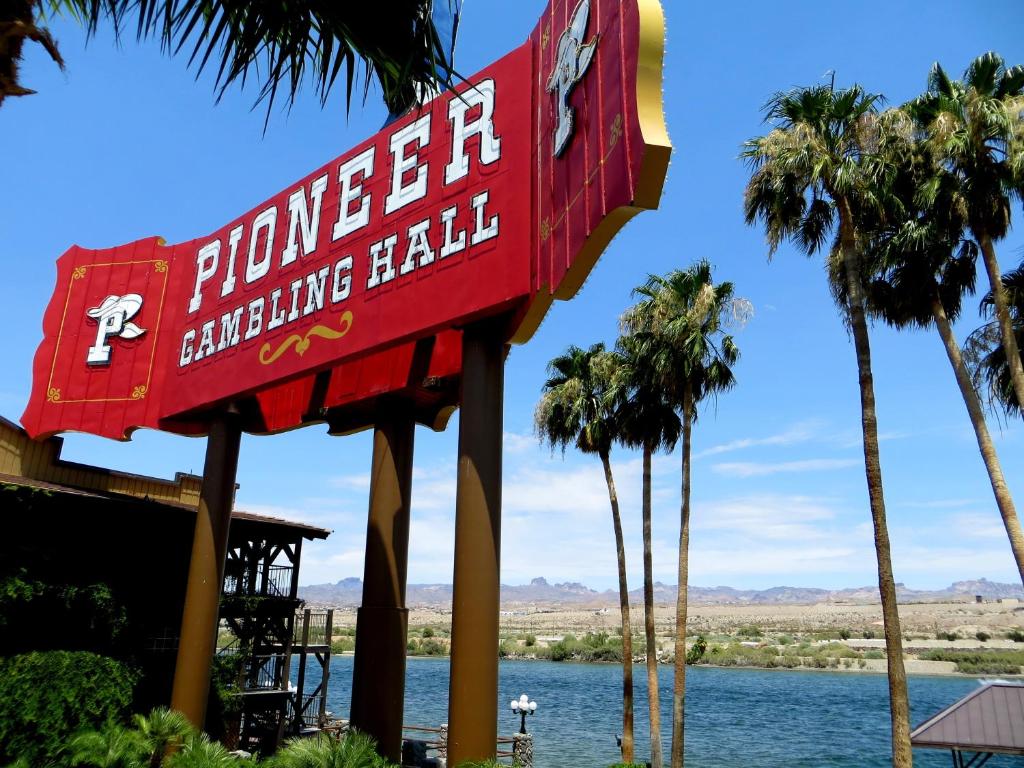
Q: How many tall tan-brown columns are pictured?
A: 3